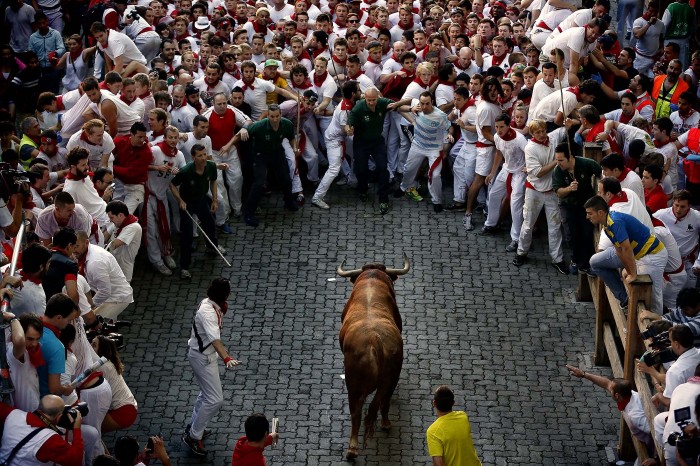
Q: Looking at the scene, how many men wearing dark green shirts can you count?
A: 4